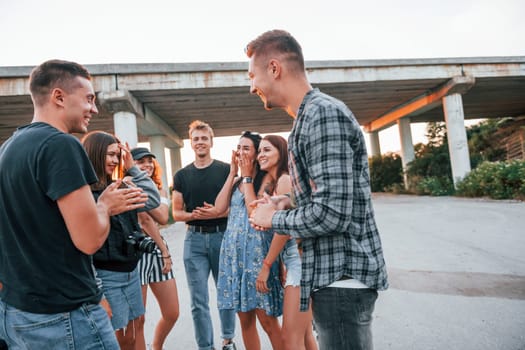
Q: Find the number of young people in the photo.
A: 7